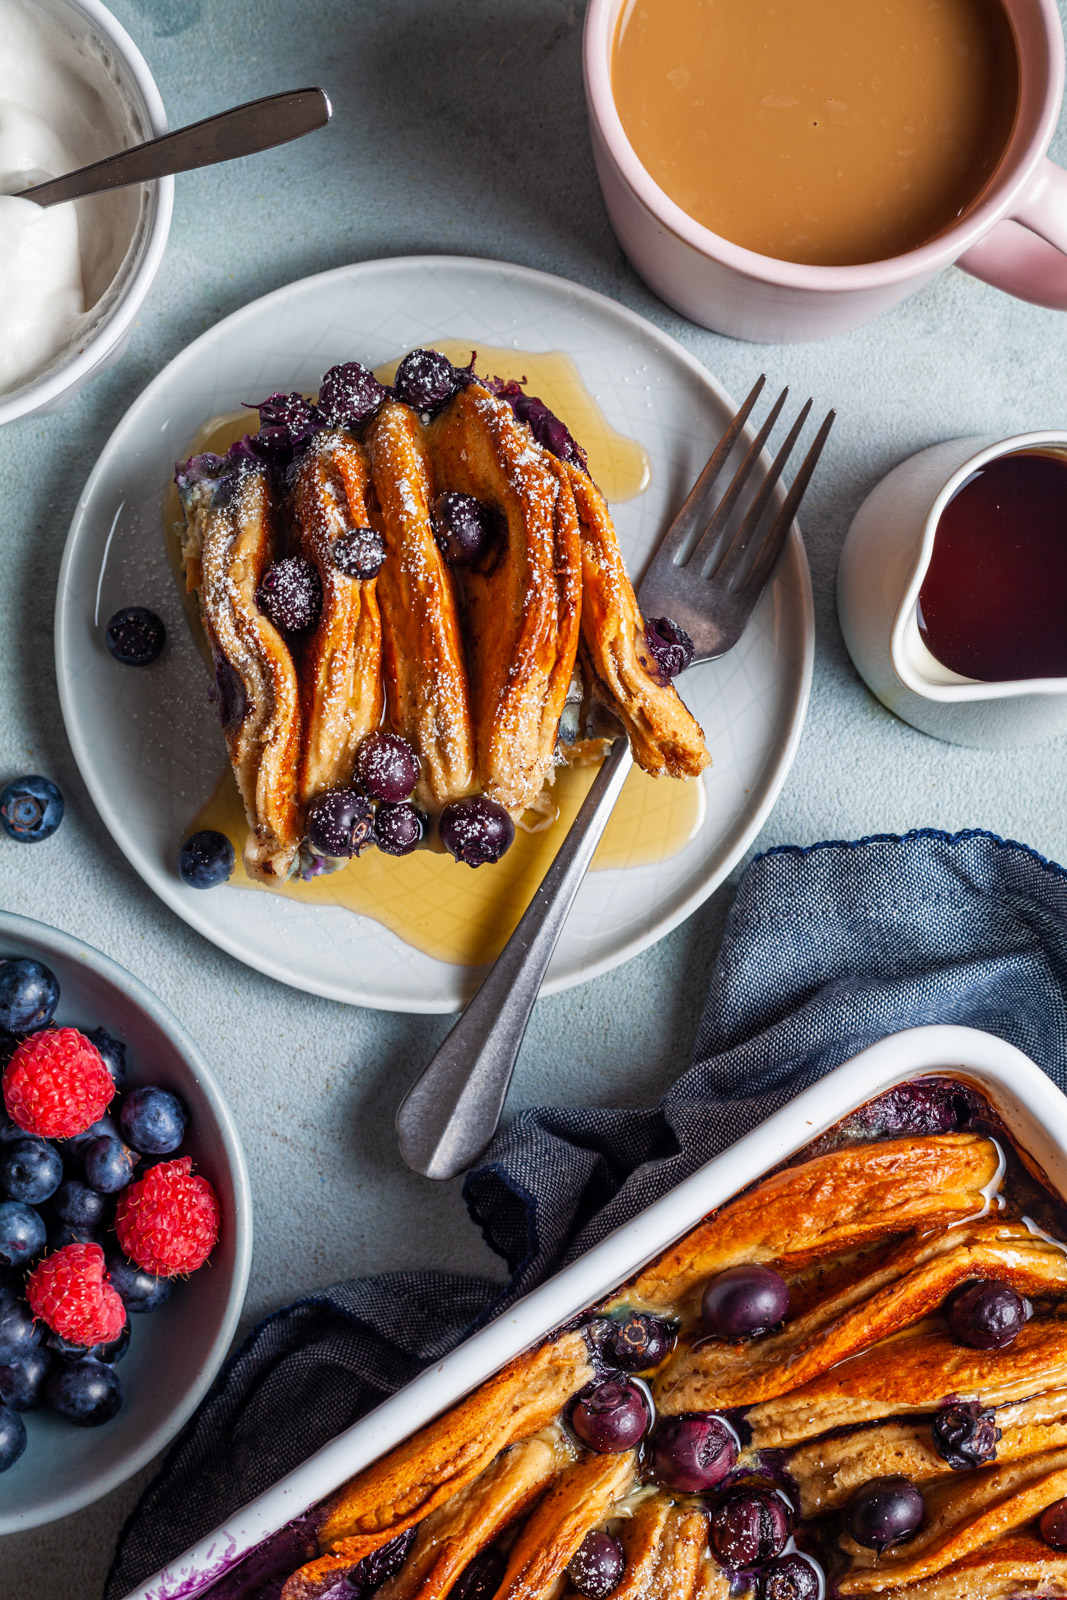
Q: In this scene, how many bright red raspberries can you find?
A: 3